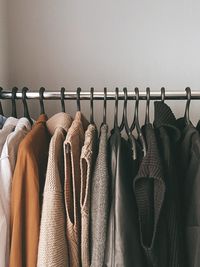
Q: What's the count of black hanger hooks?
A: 14